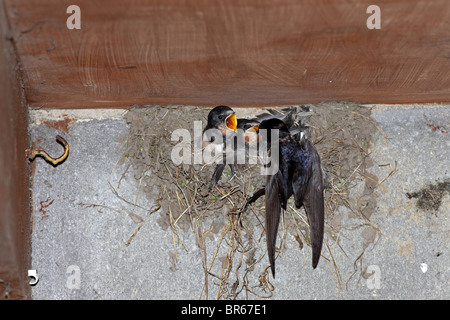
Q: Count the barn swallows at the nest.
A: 3